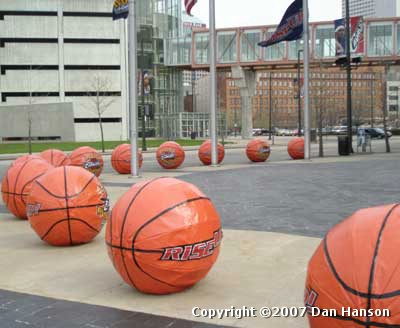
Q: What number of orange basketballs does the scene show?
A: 12